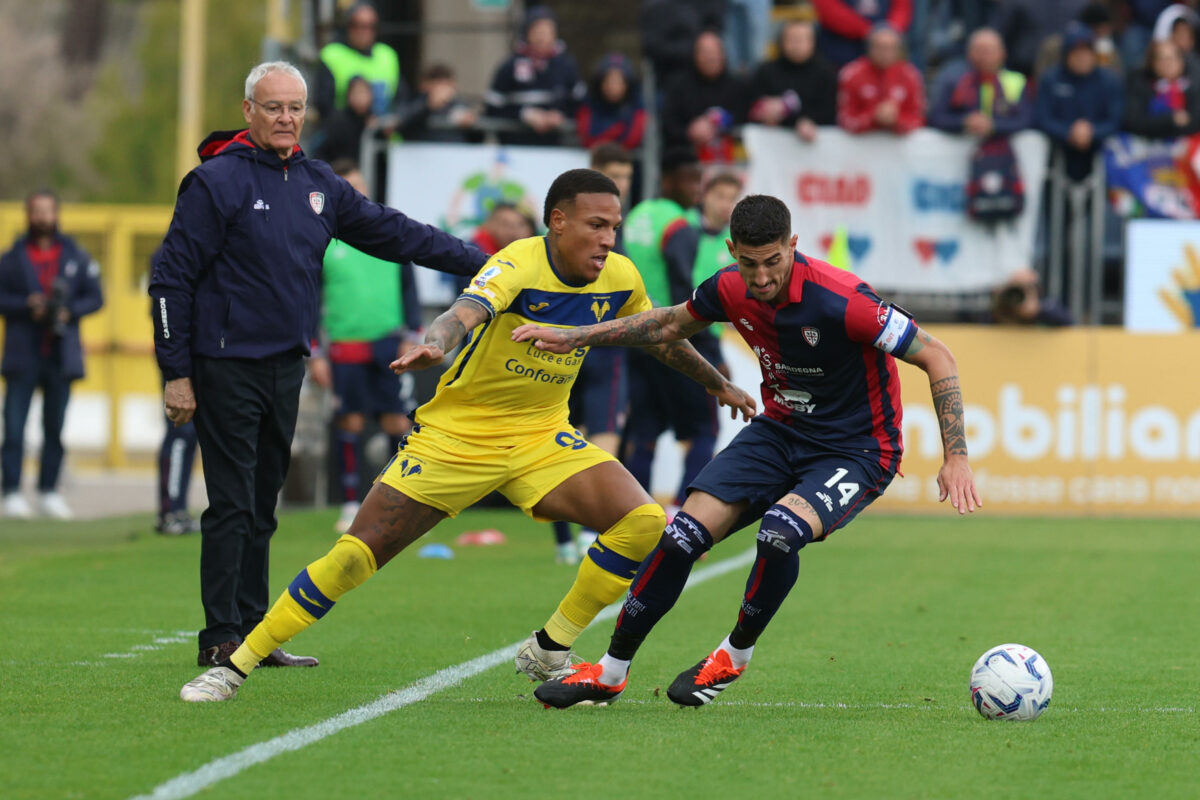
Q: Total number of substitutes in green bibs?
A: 3